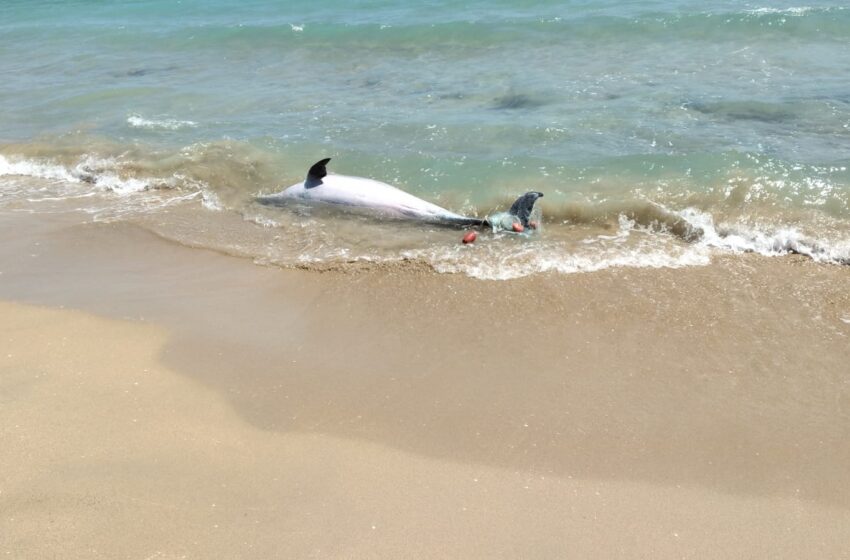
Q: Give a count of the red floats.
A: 3